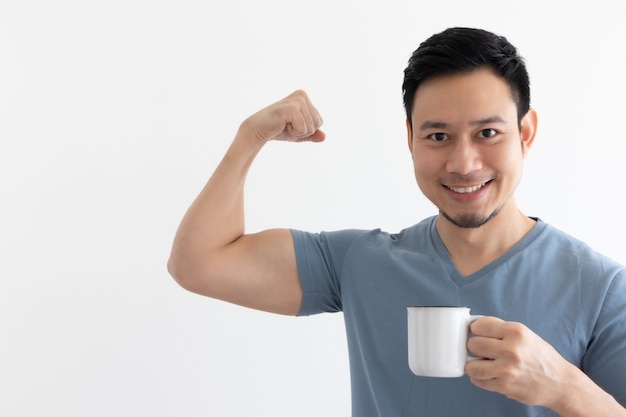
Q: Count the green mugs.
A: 0